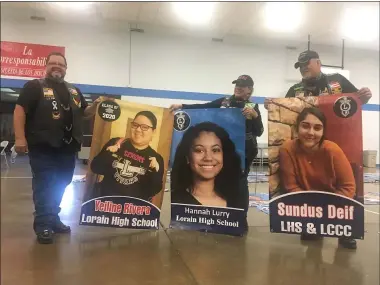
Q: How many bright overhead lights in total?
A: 4